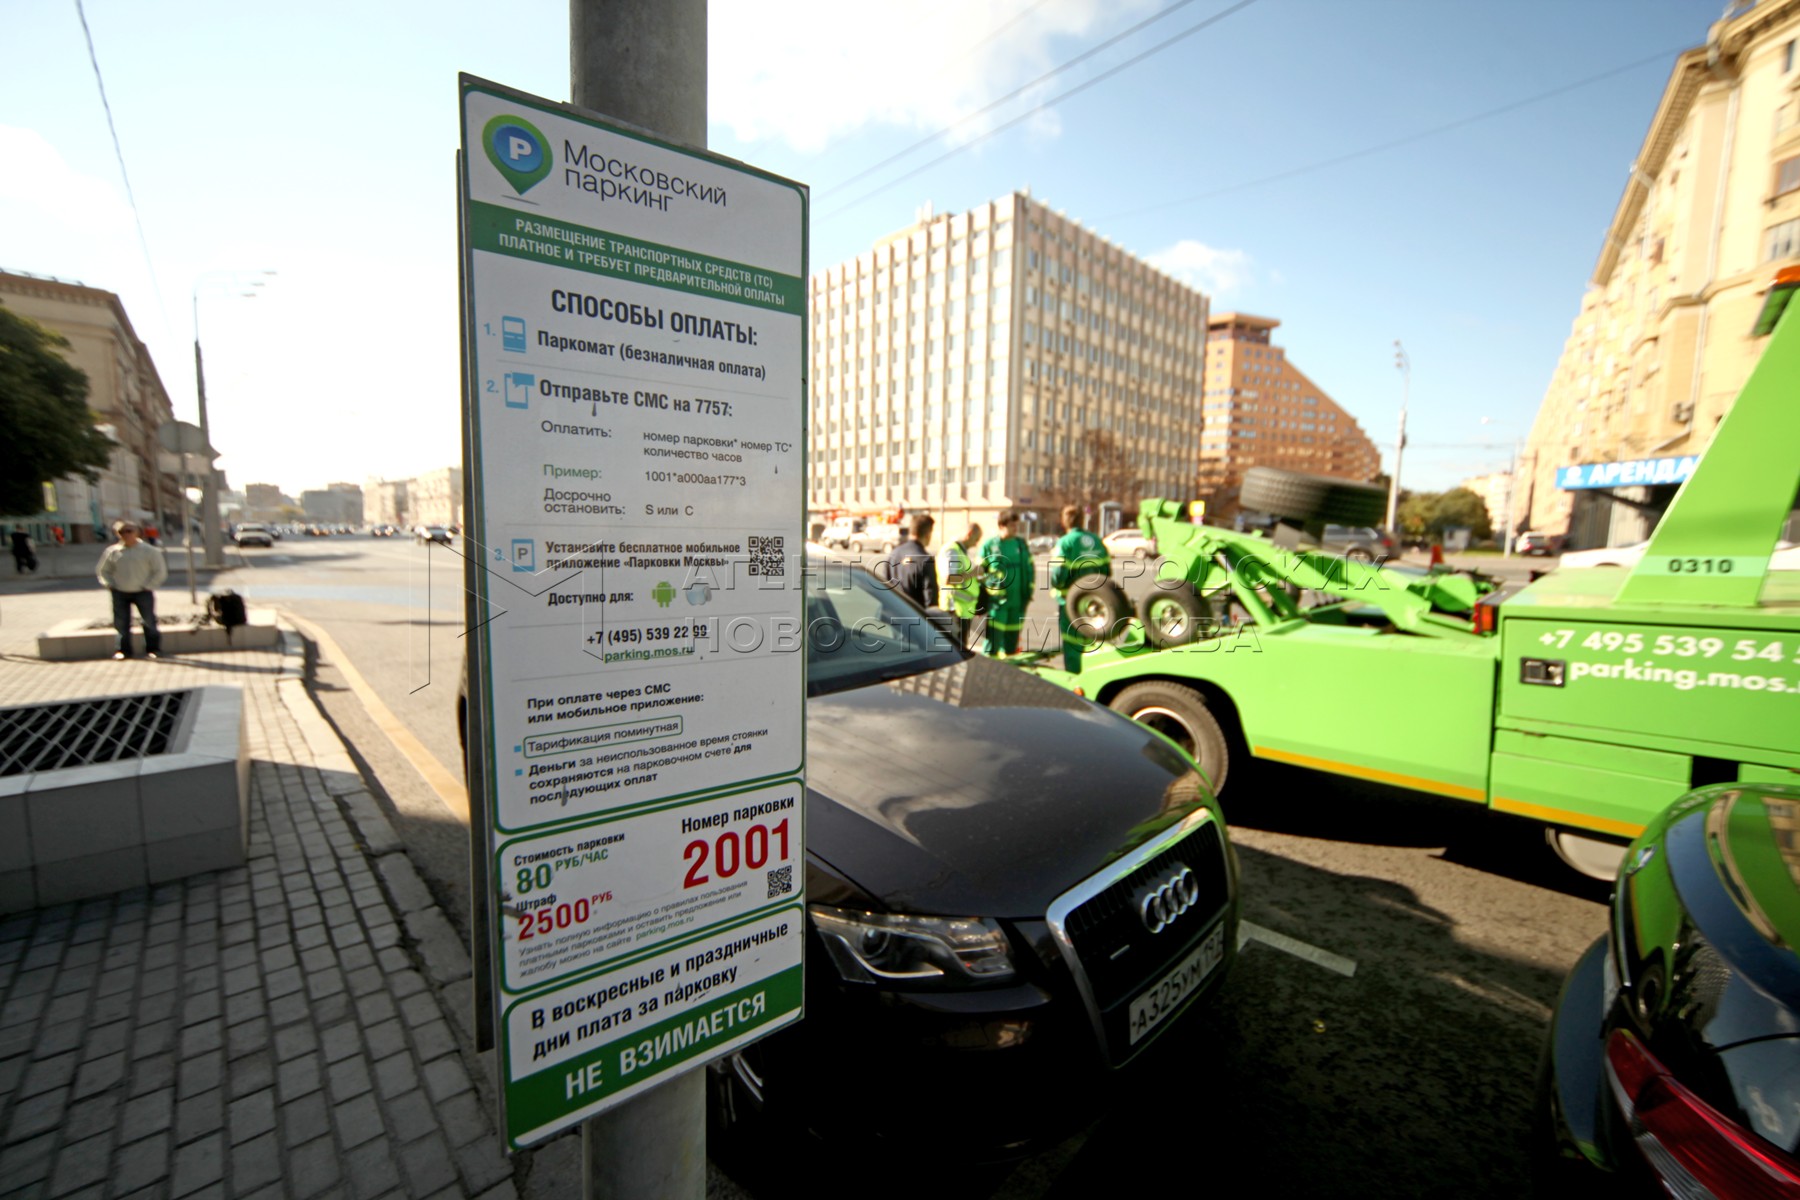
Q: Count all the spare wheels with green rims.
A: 2